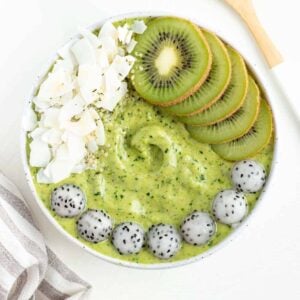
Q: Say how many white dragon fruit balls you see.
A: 7